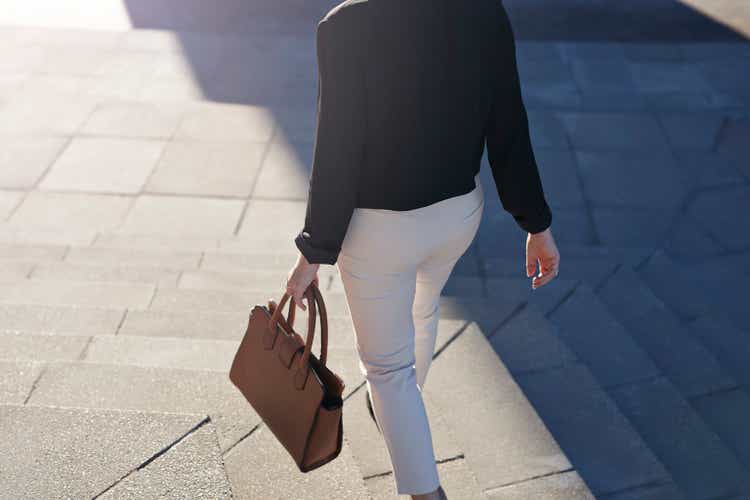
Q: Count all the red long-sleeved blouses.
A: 0